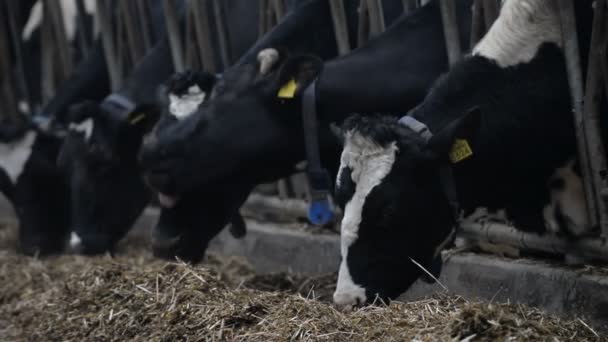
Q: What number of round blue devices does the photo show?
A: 1